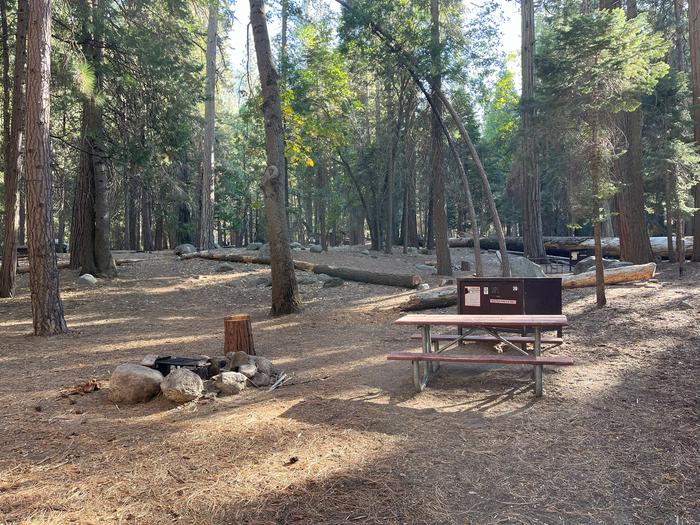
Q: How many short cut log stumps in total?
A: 1